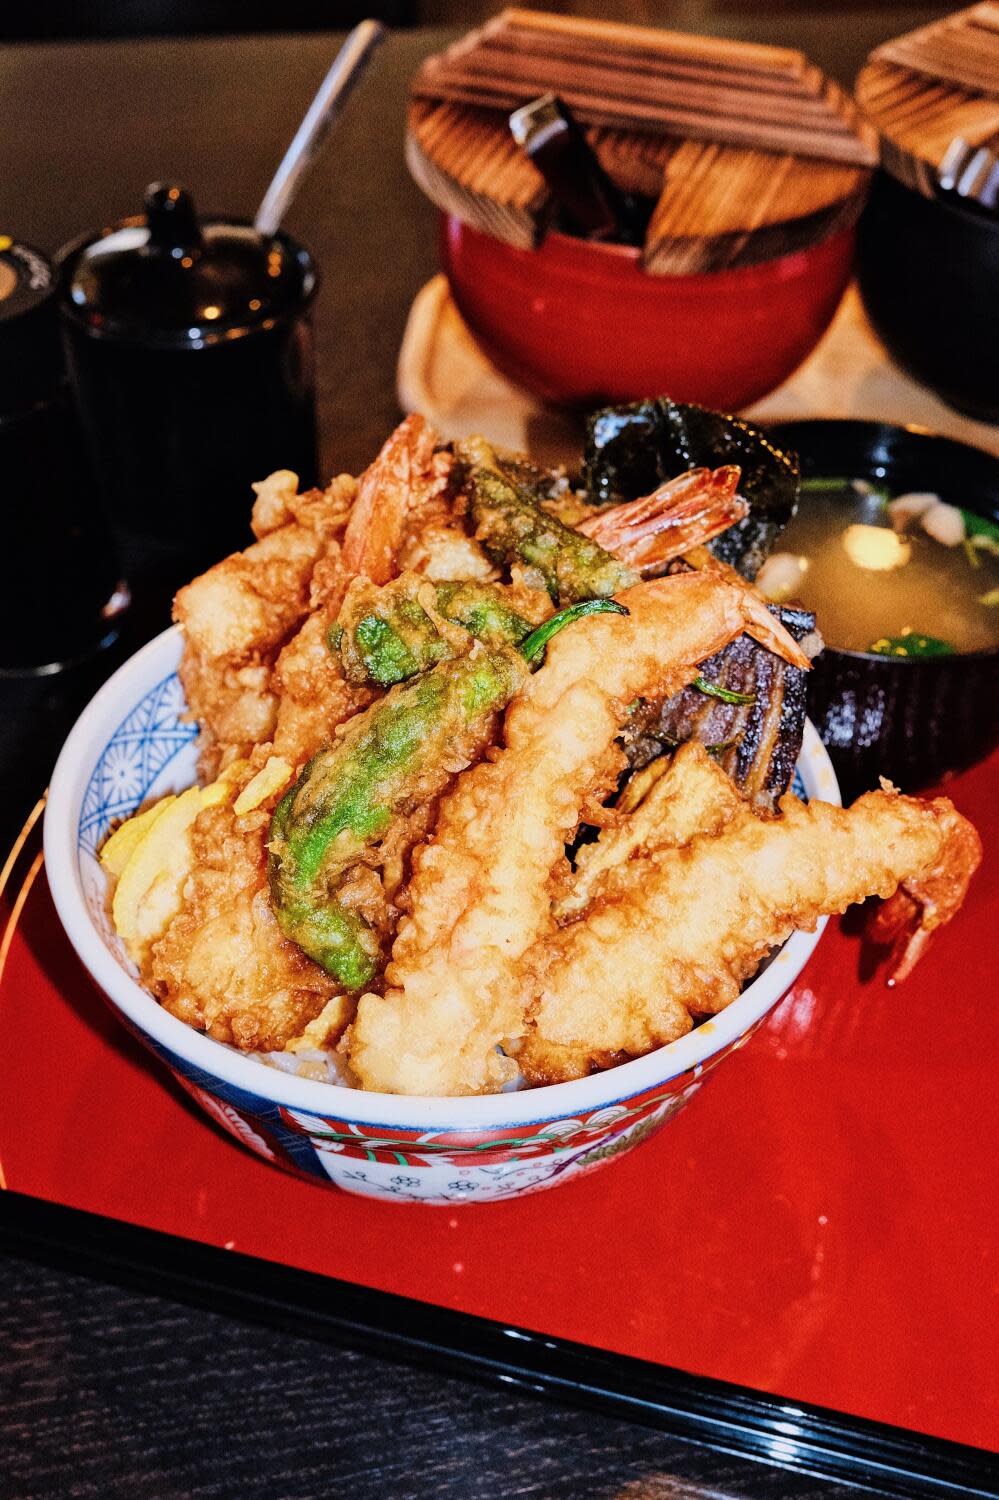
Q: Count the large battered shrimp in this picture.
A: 4